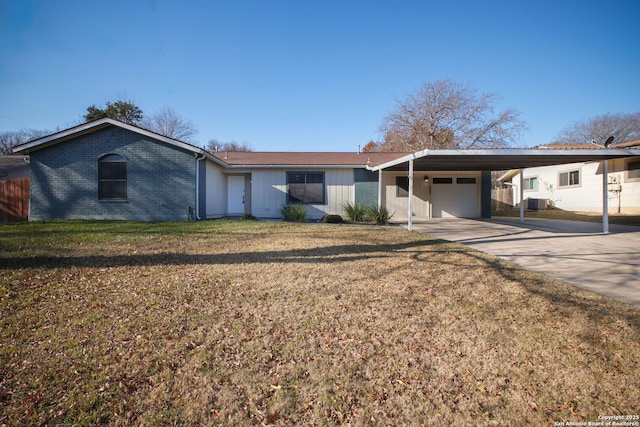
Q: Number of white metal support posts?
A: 4